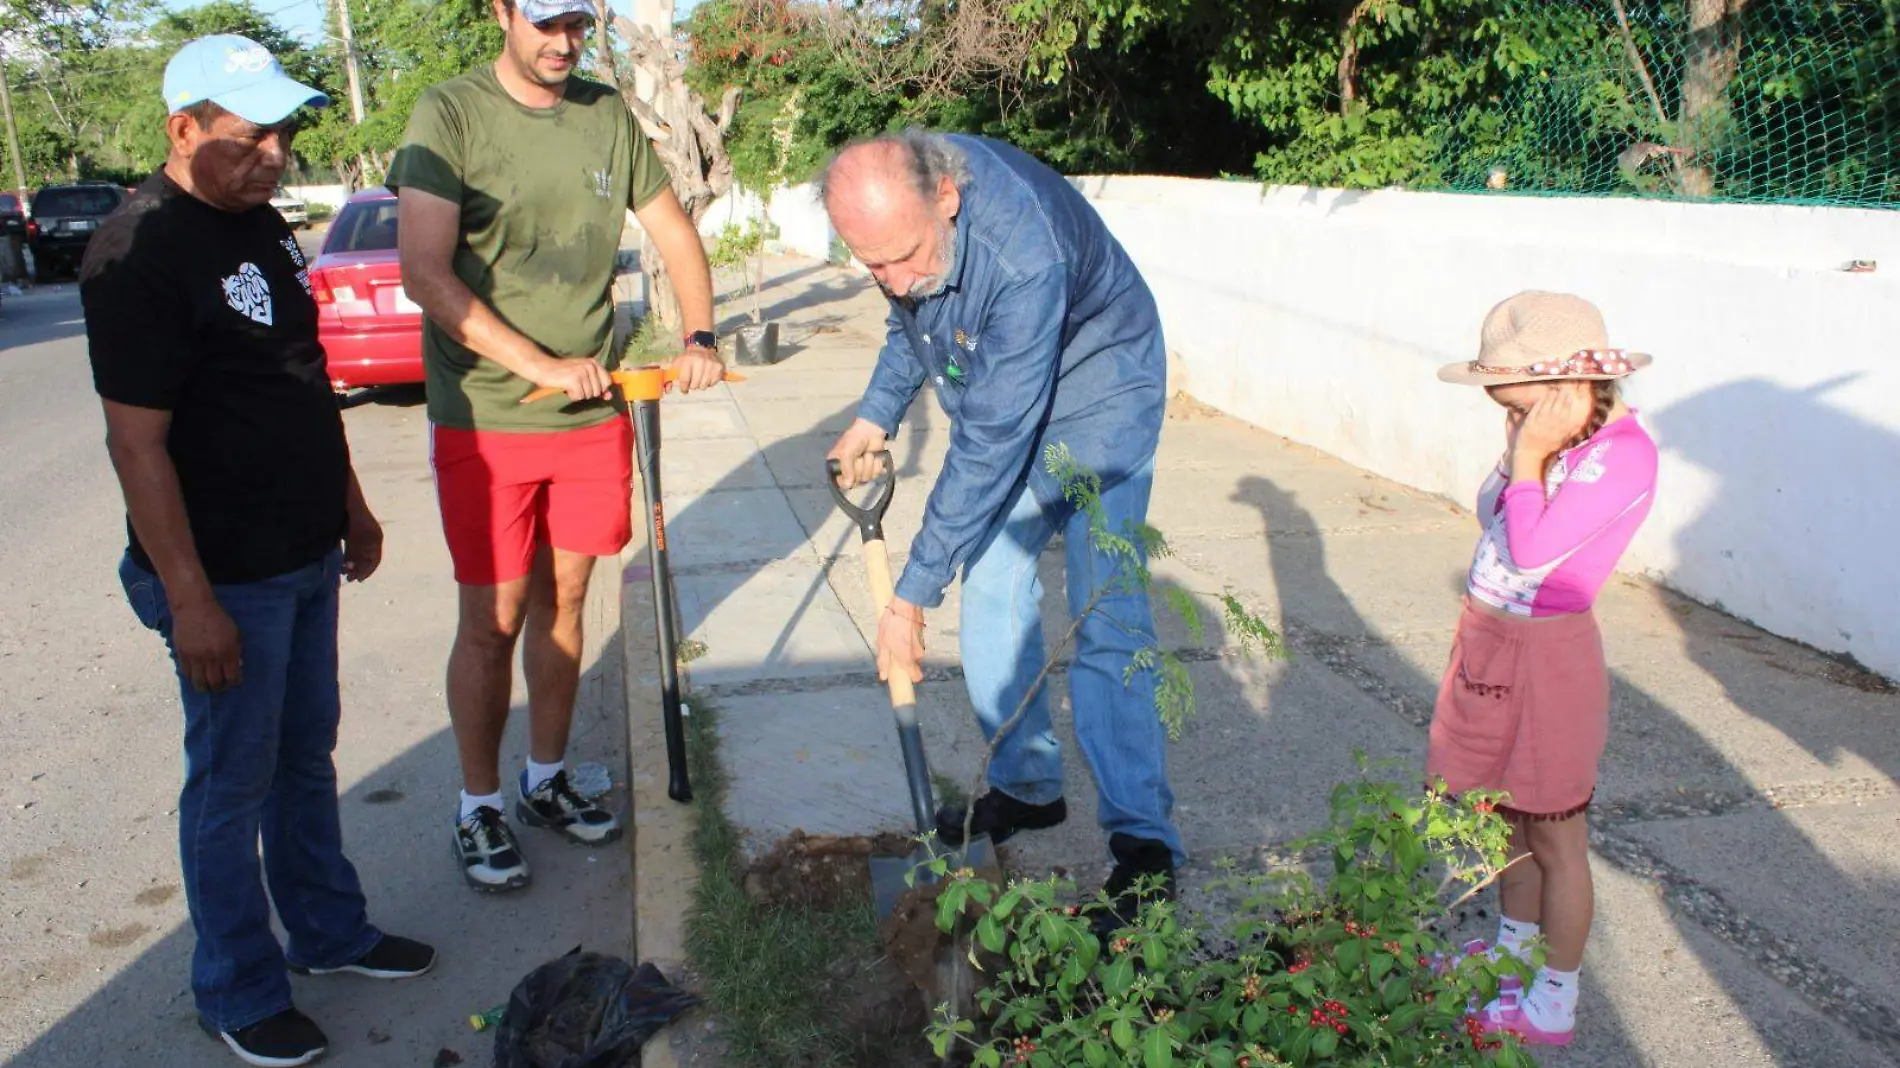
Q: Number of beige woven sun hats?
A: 1